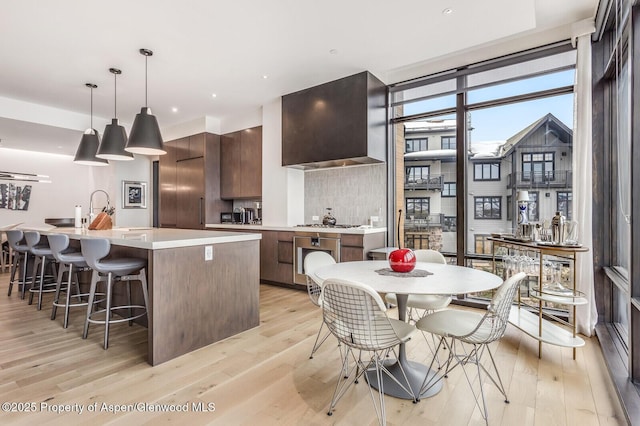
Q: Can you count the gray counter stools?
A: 4